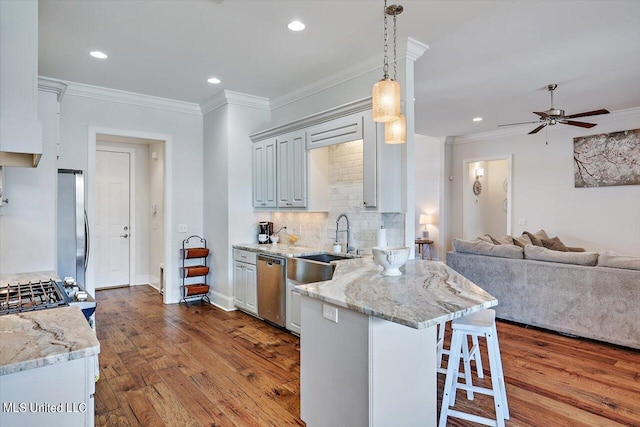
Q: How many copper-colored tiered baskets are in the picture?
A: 3